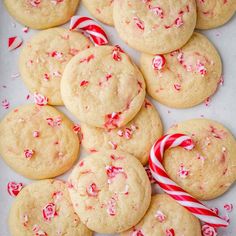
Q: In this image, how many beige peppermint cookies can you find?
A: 13